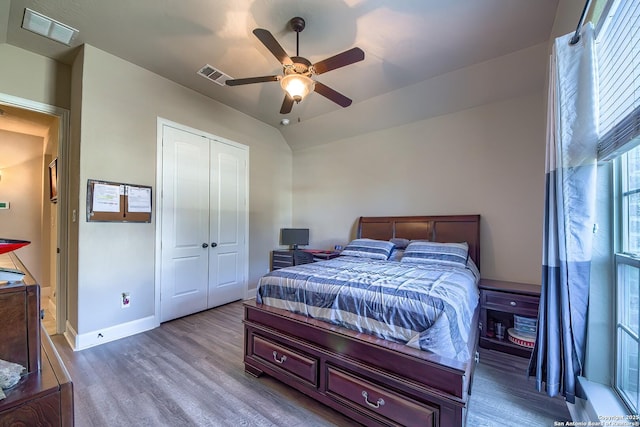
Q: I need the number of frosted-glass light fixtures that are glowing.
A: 1